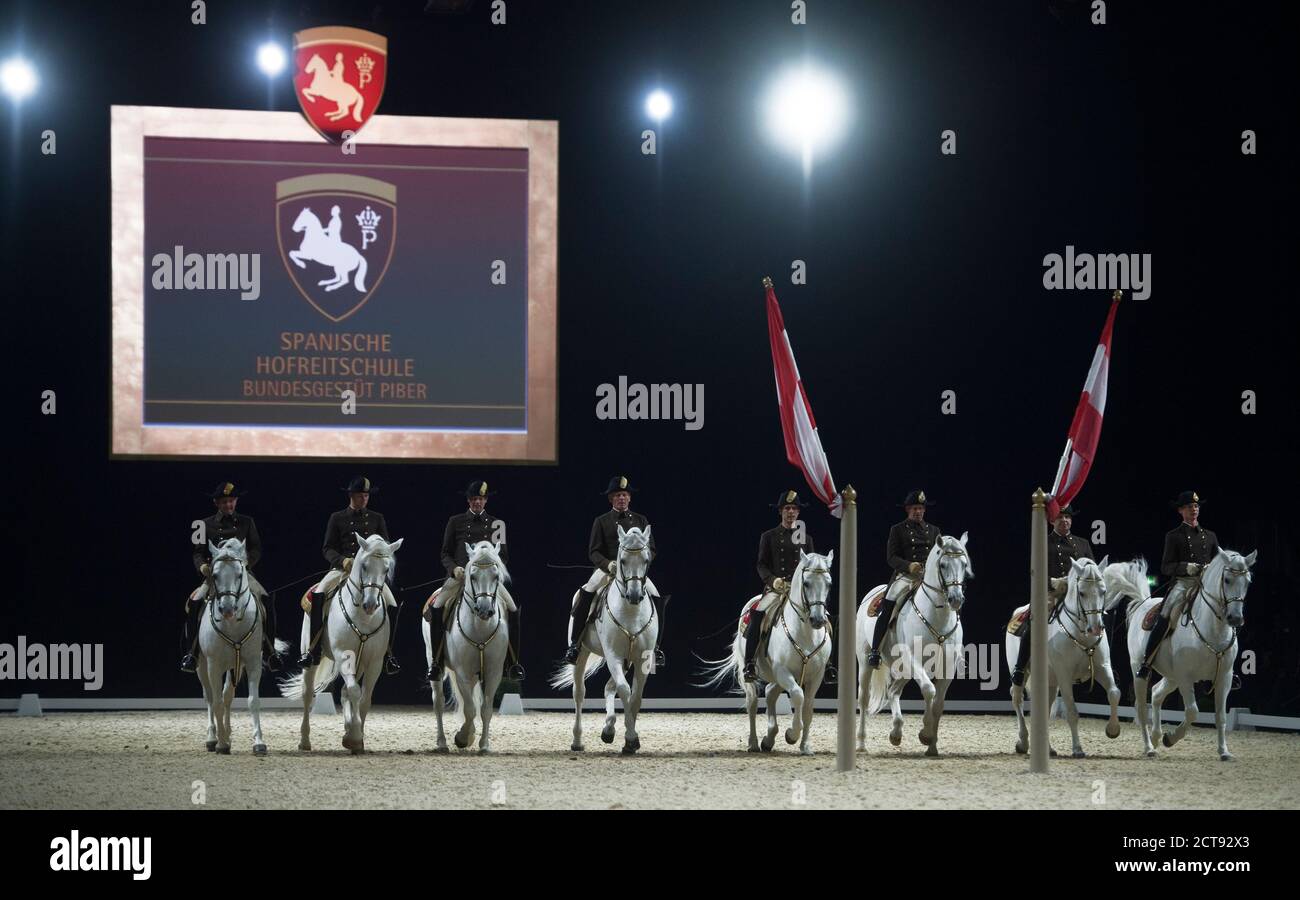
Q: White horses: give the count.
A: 8